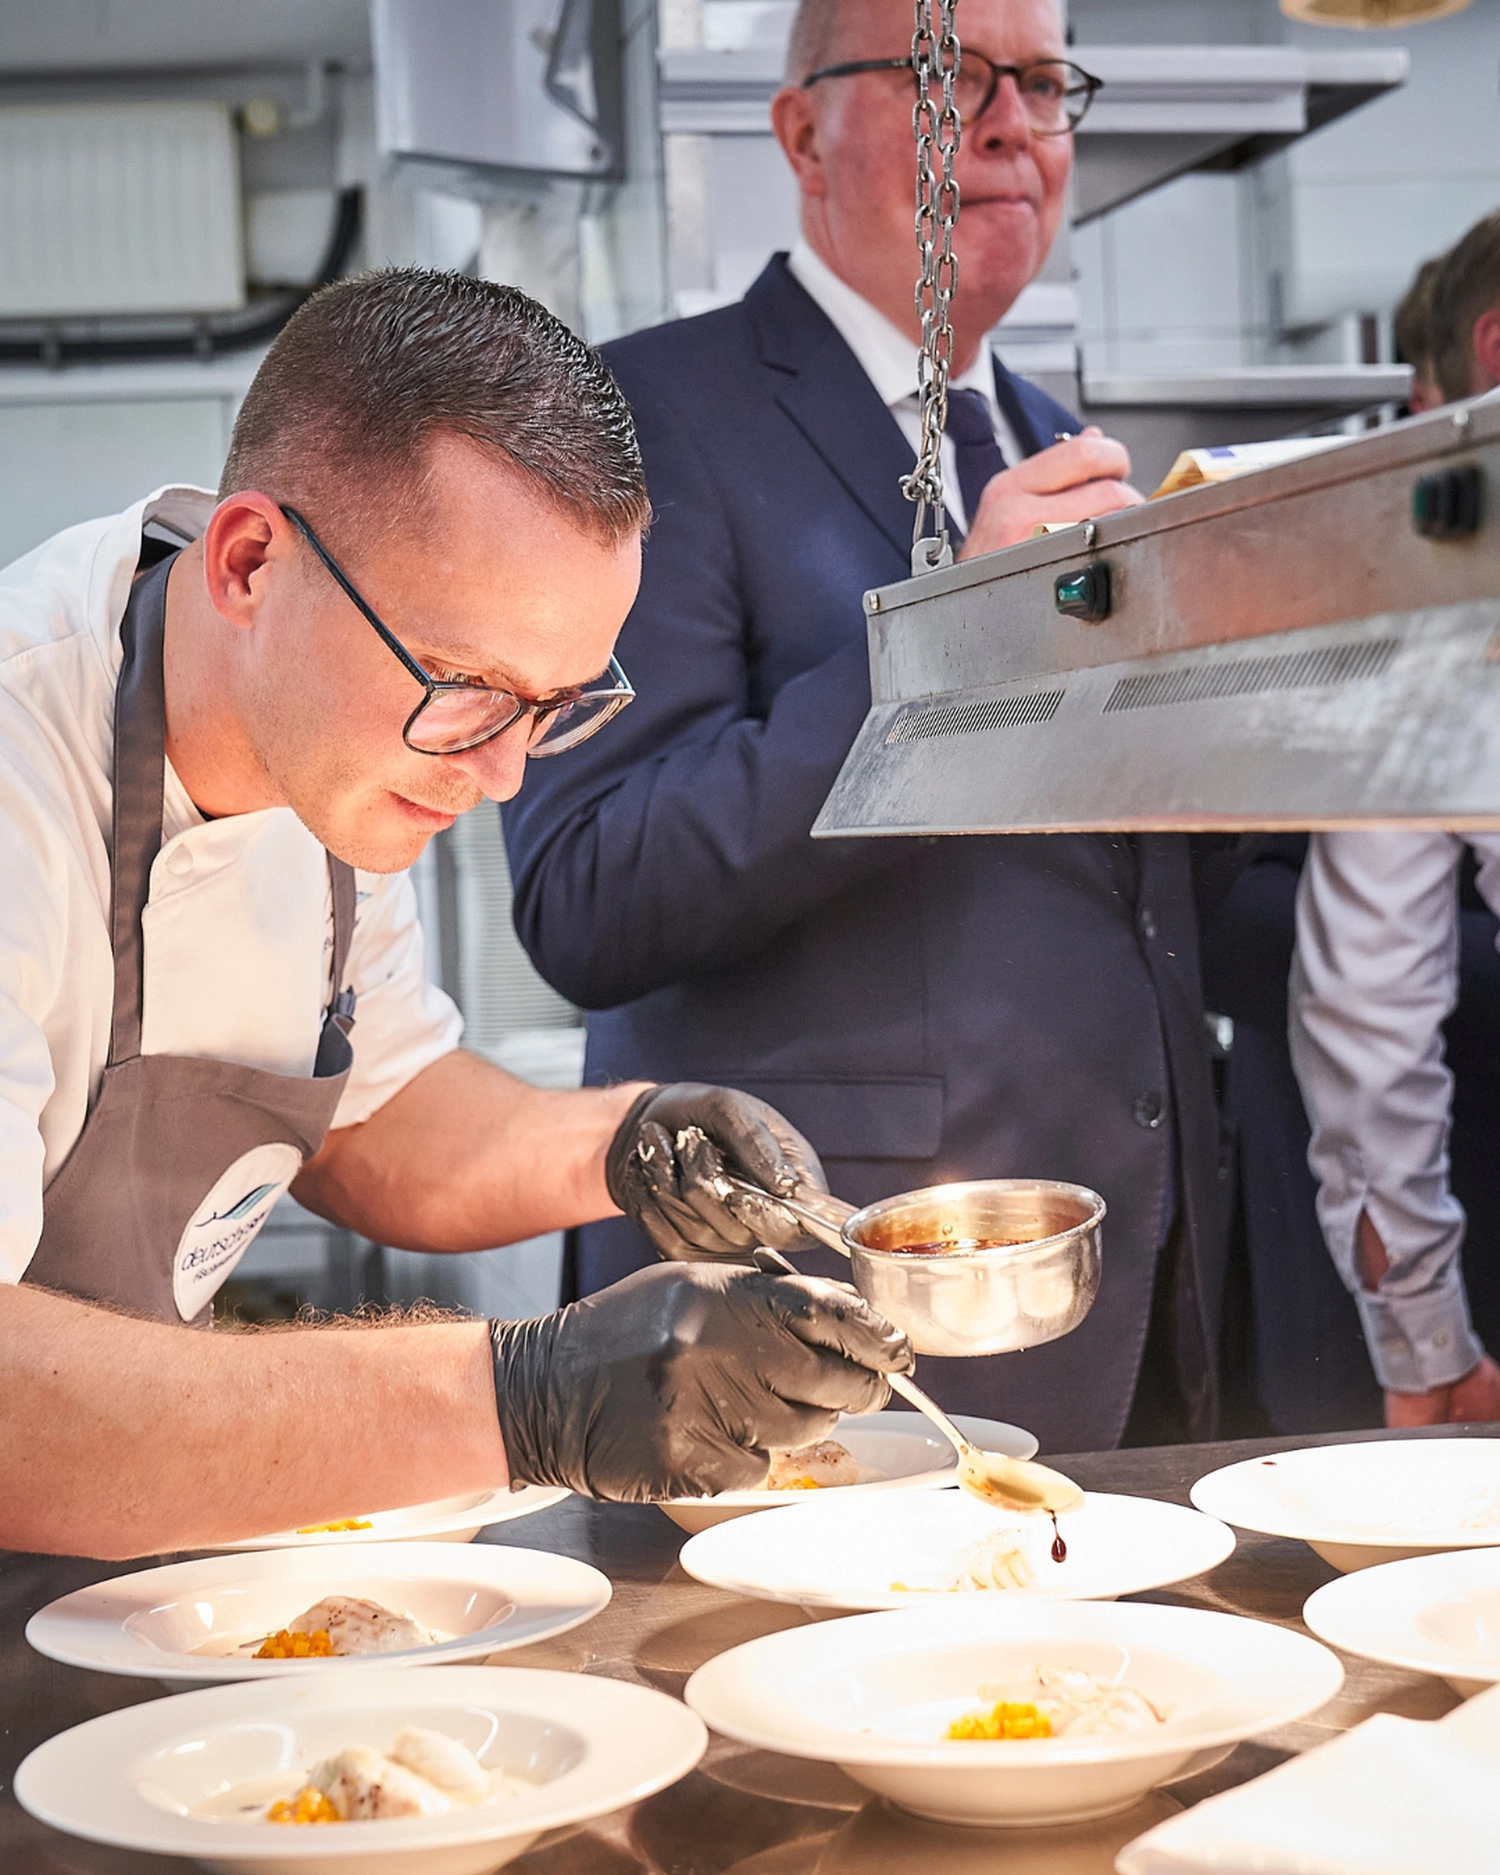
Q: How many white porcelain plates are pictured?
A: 8